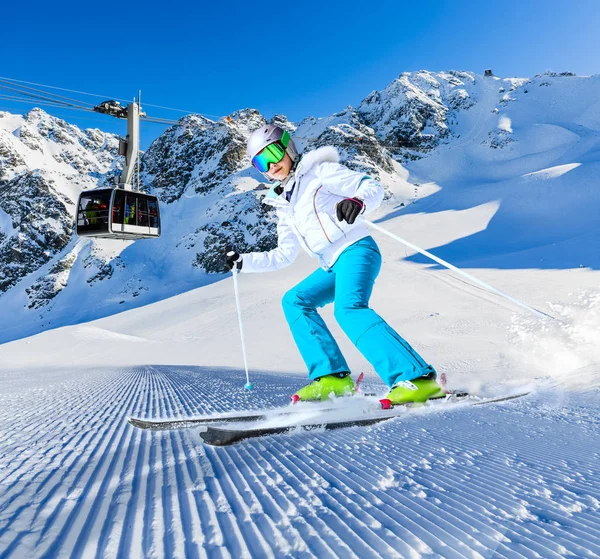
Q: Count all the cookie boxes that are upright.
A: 0